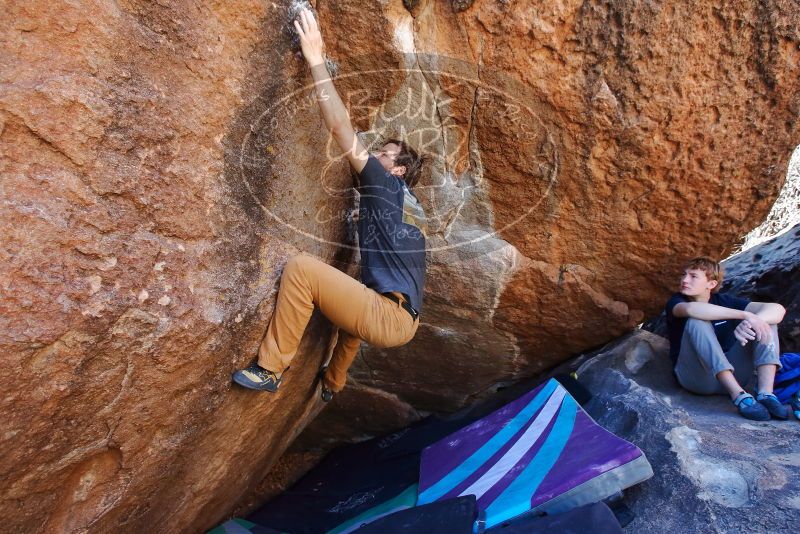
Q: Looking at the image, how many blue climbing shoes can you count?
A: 2